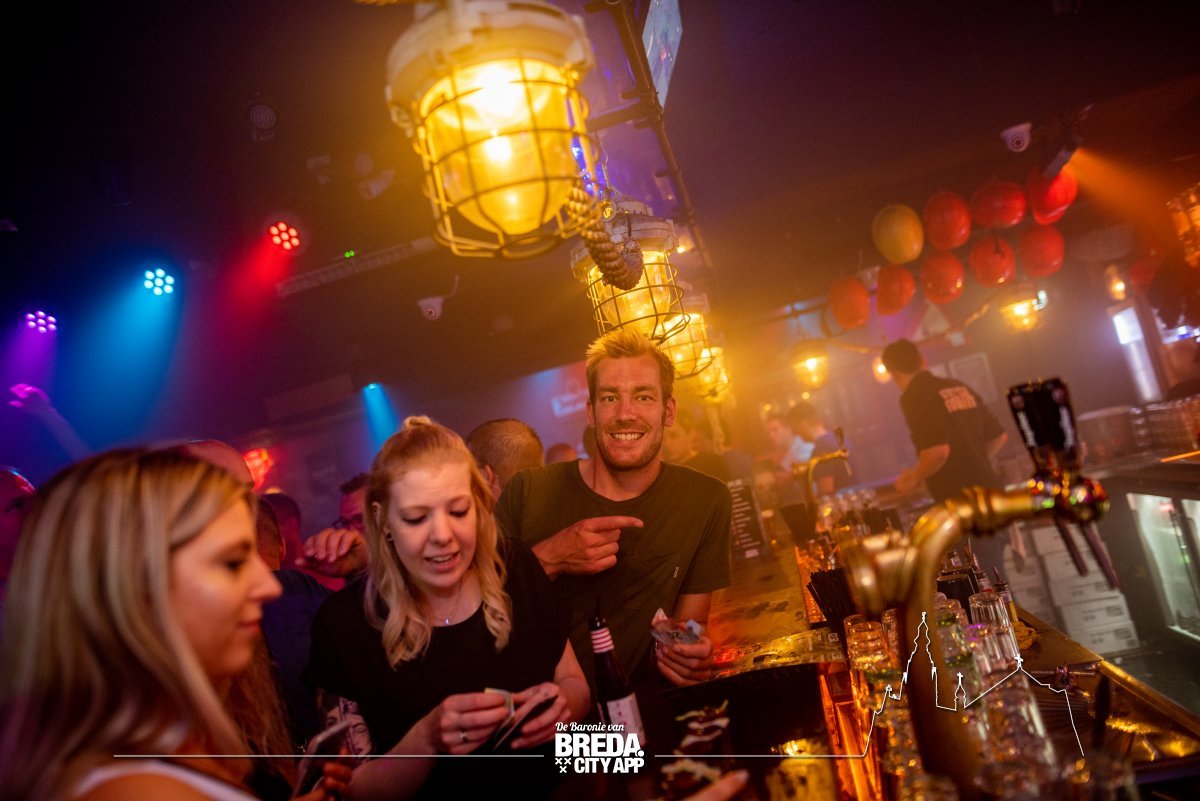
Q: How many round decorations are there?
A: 9